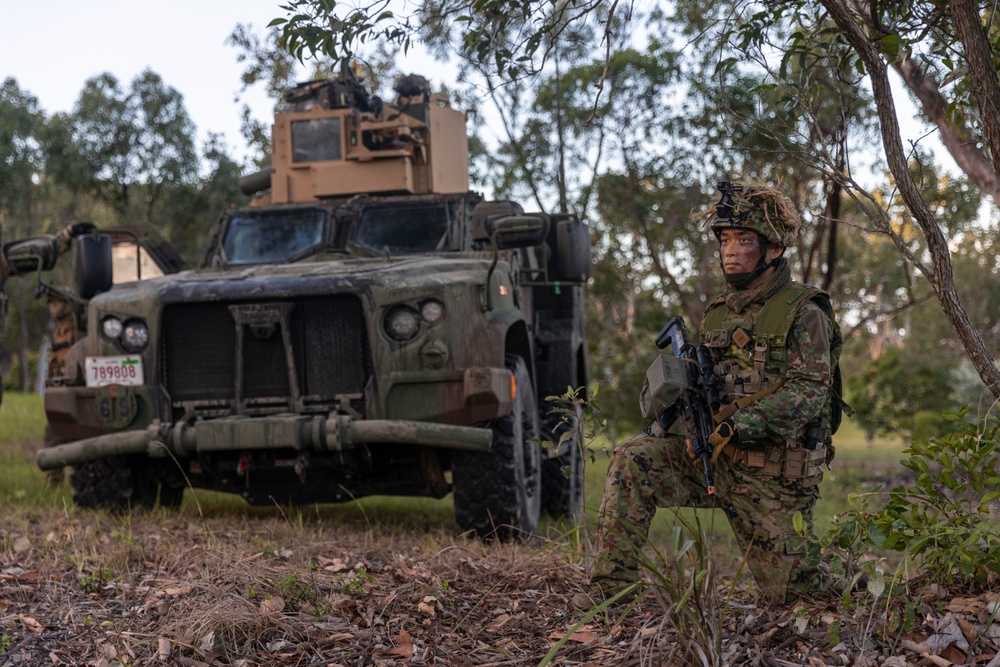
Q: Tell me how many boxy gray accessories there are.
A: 1